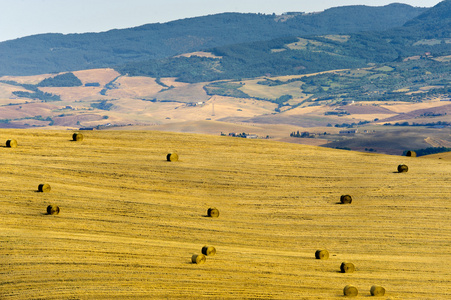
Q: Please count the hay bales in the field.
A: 15